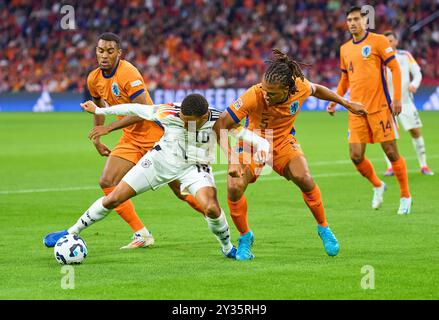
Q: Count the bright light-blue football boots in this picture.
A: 2